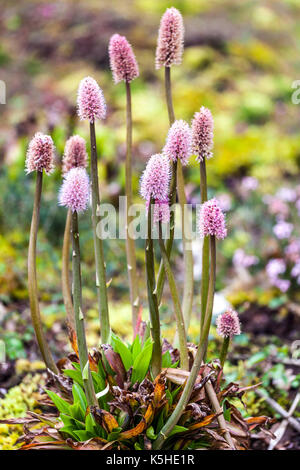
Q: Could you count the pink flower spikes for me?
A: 12